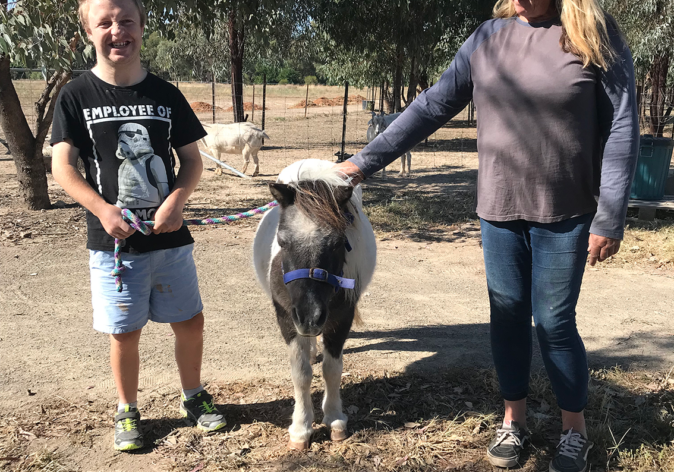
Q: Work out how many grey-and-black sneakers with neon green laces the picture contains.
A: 2